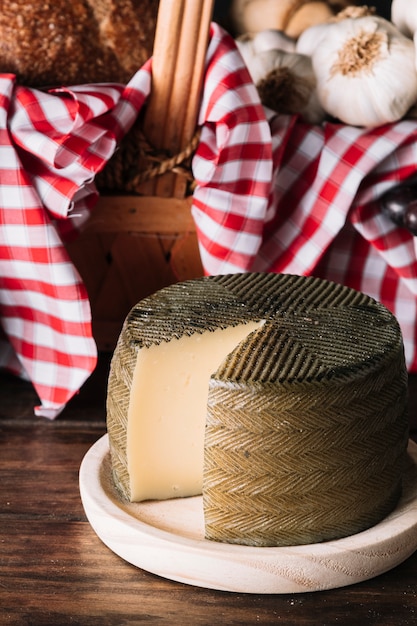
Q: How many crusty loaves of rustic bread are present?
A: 1